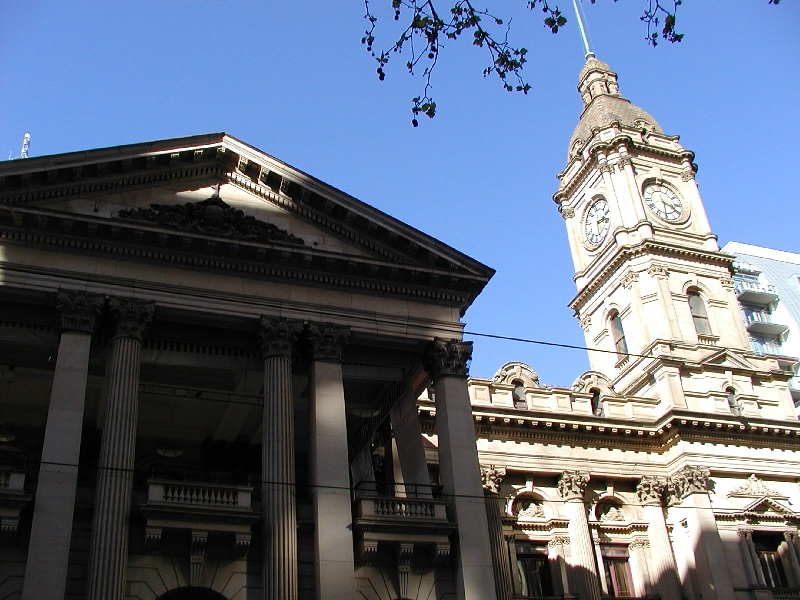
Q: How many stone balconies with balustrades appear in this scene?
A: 3